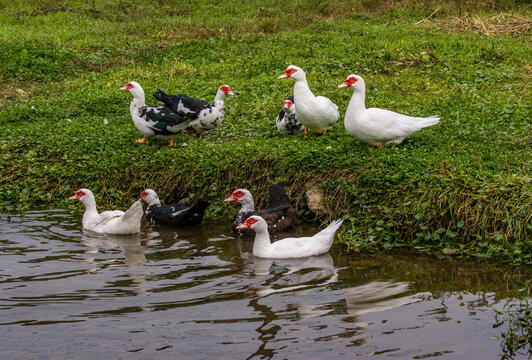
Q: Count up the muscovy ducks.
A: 9